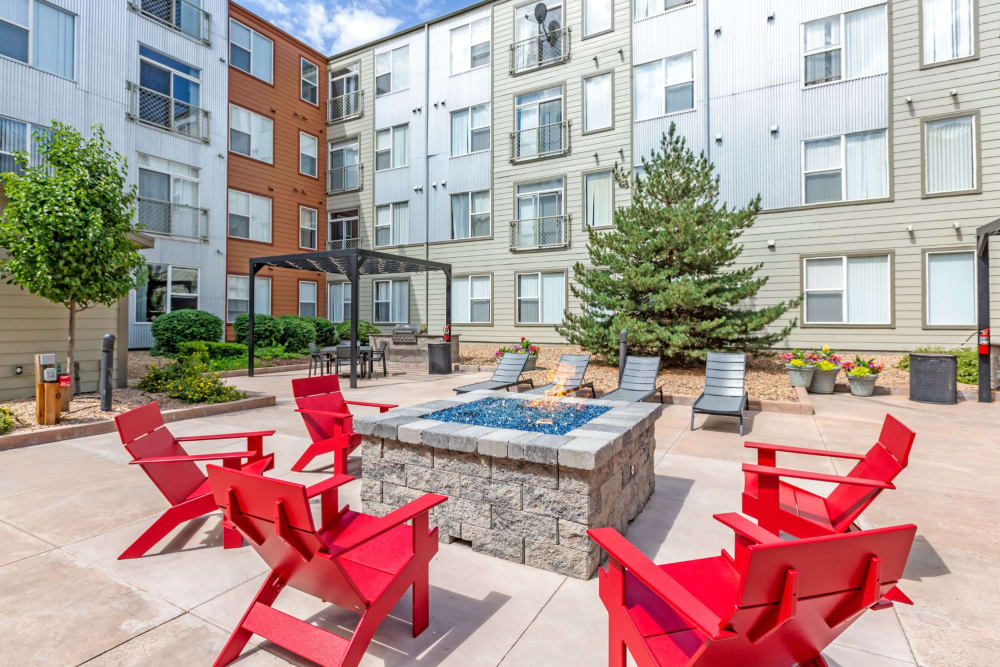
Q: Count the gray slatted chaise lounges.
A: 4